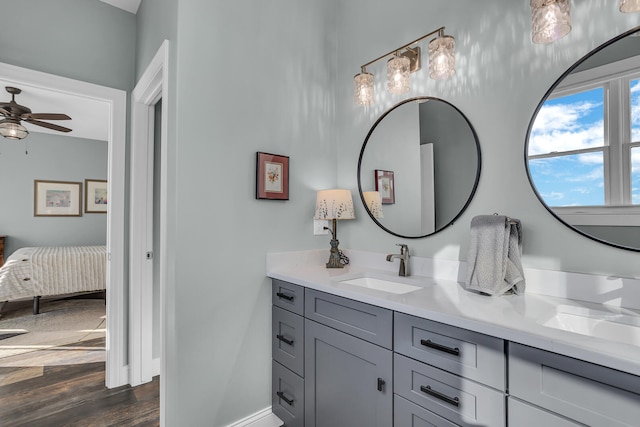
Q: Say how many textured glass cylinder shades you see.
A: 5